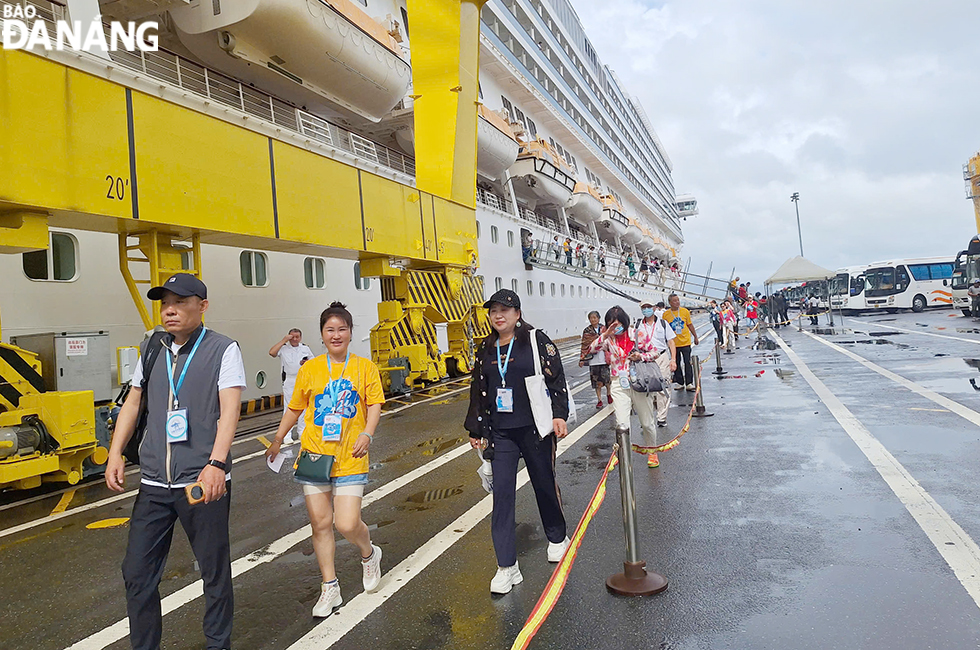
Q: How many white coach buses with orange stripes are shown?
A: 1